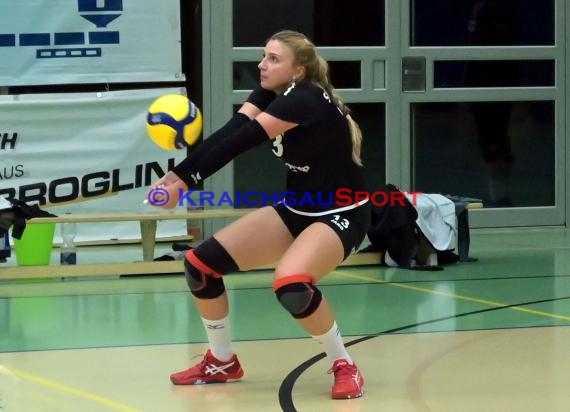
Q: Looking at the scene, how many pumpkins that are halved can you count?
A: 0